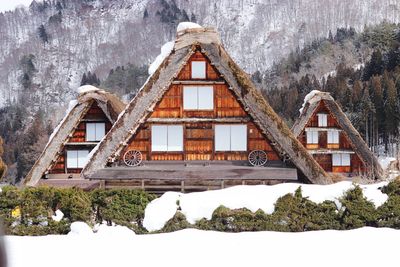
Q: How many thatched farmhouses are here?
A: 3